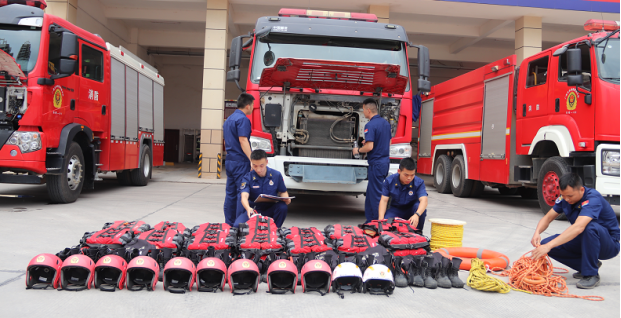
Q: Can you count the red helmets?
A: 9